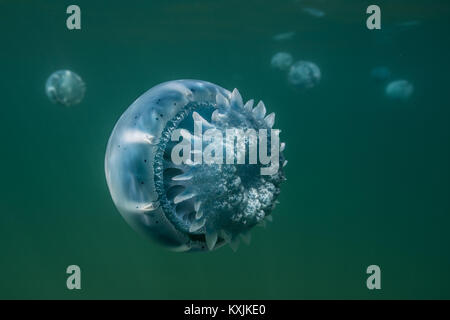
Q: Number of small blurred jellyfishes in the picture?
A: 5